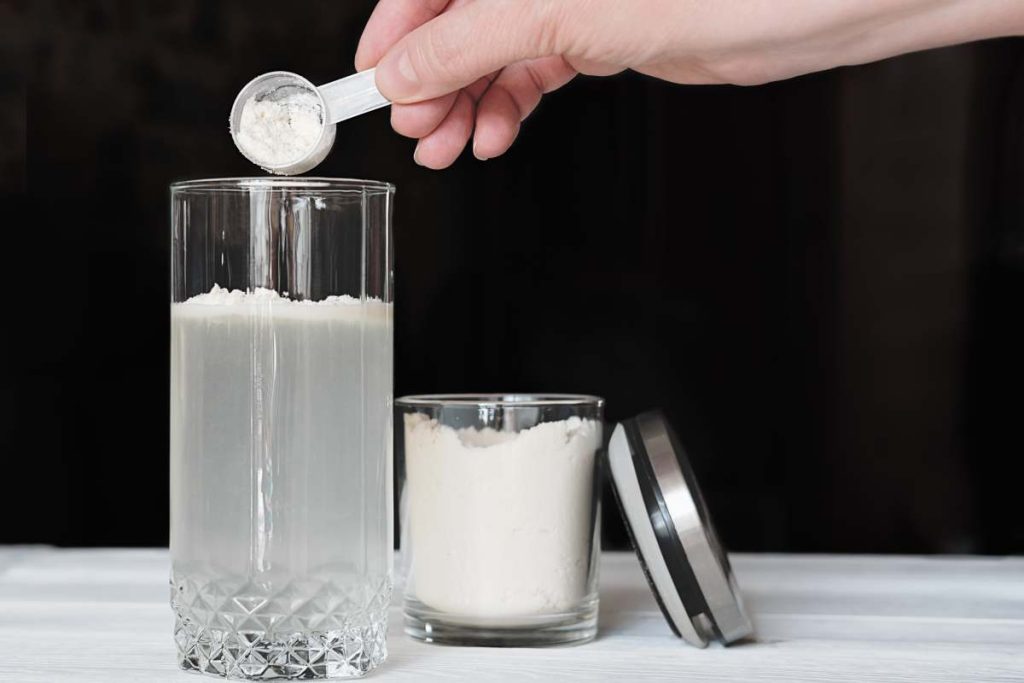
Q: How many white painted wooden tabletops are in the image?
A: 1